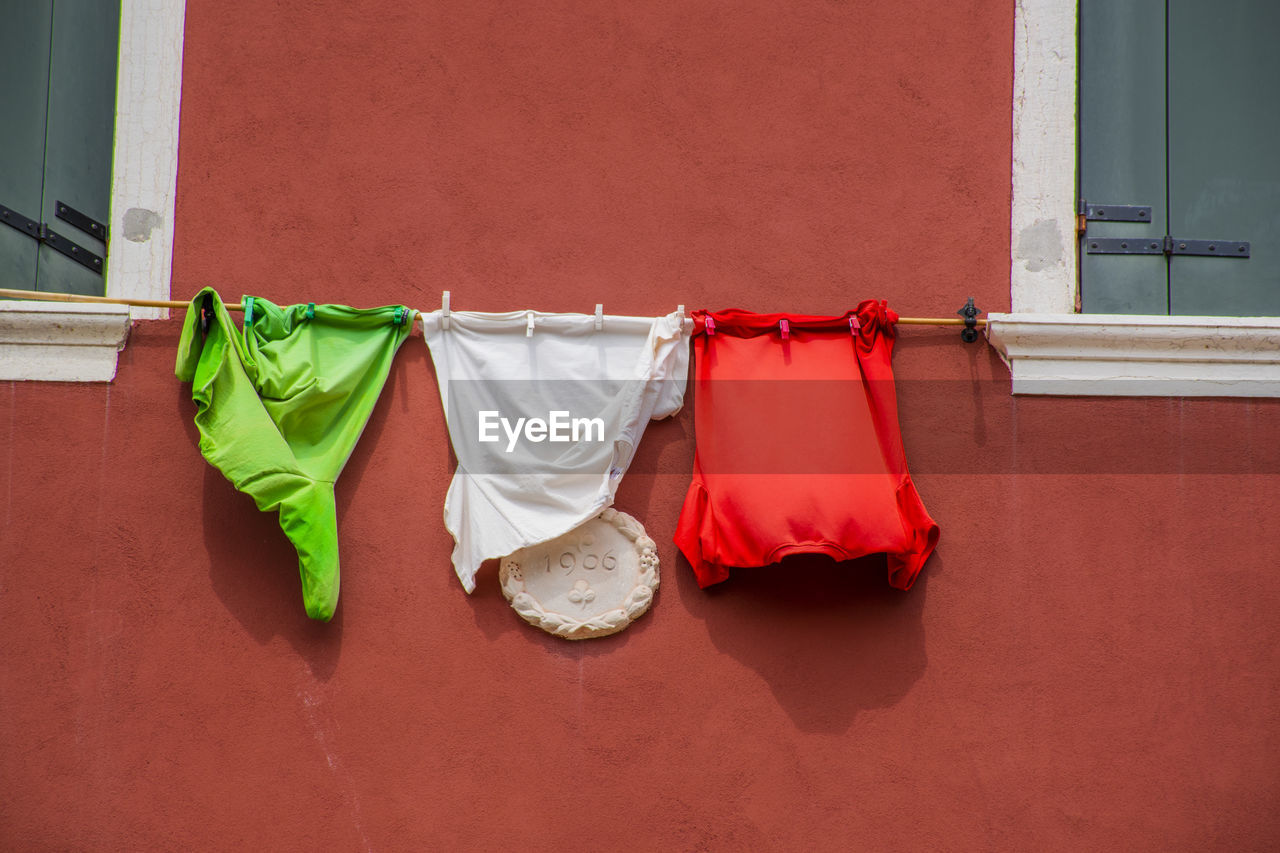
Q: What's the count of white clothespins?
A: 4